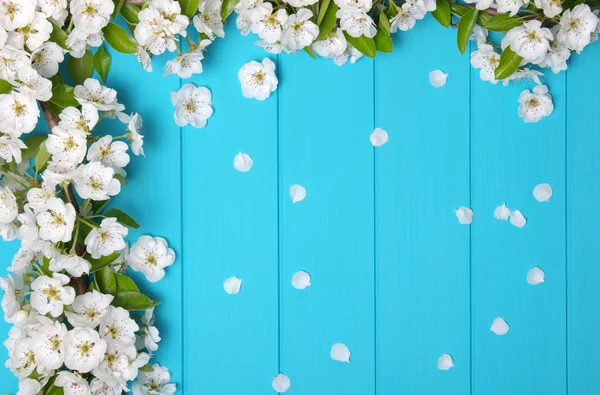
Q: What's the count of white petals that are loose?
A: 15